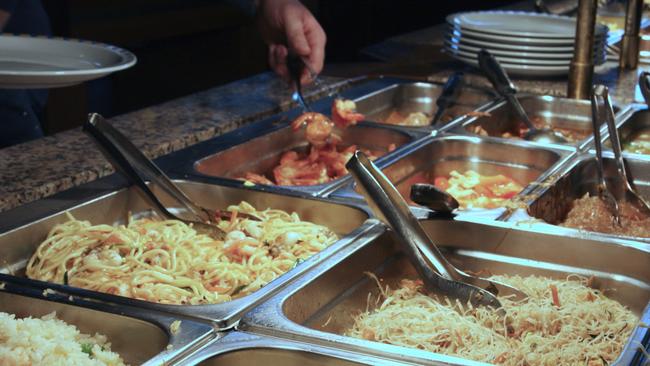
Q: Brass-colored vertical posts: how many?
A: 2